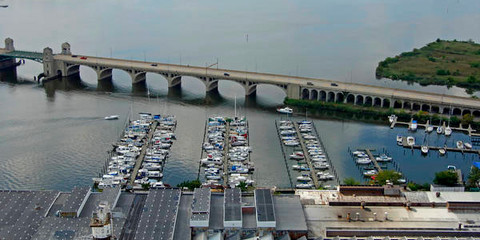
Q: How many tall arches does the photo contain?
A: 6